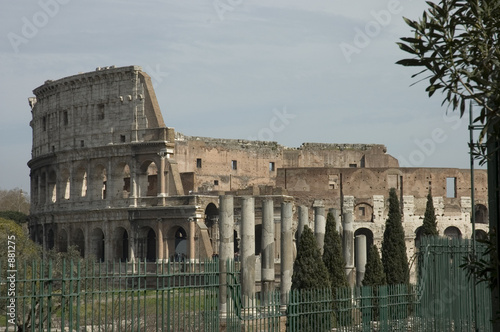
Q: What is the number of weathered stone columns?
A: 9